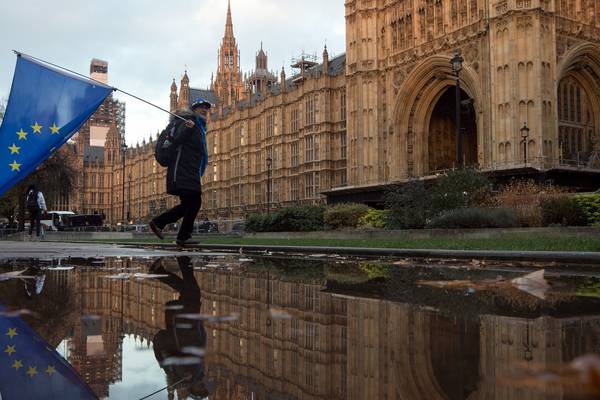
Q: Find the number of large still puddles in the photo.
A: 1